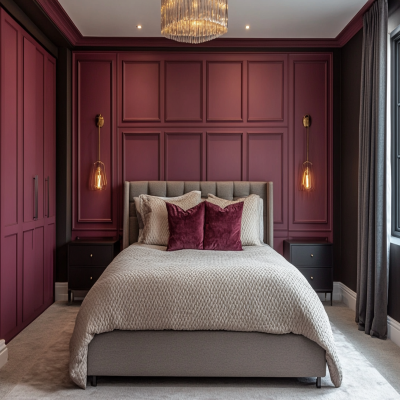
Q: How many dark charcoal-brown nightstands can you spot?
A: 2